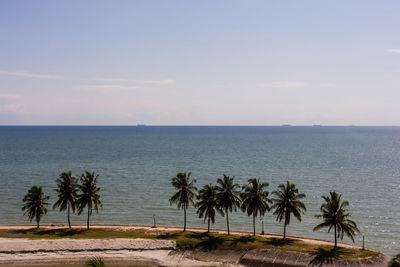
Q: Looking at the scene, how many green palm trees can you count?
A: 9